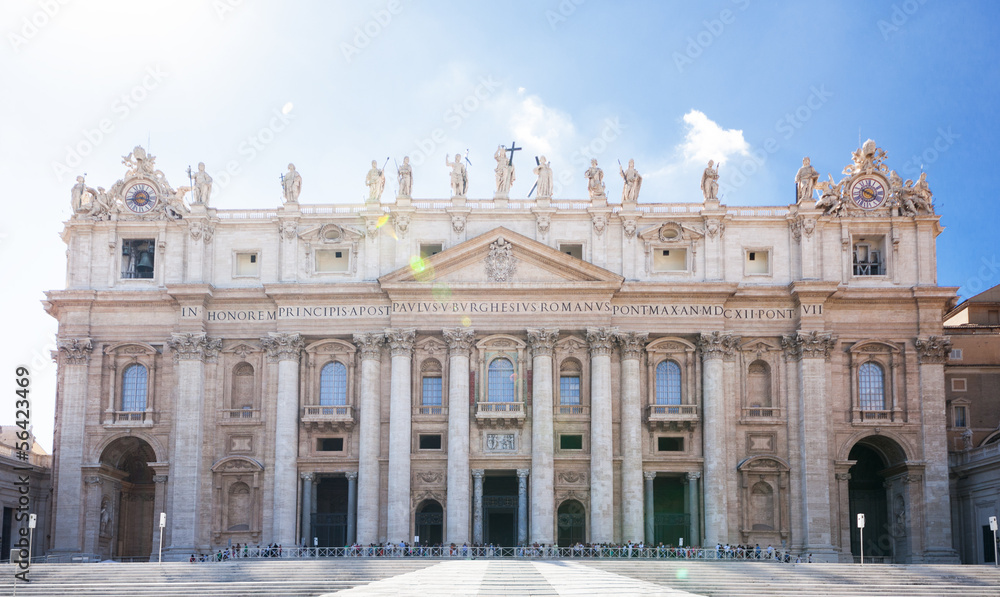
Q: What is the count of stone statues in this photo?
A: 13